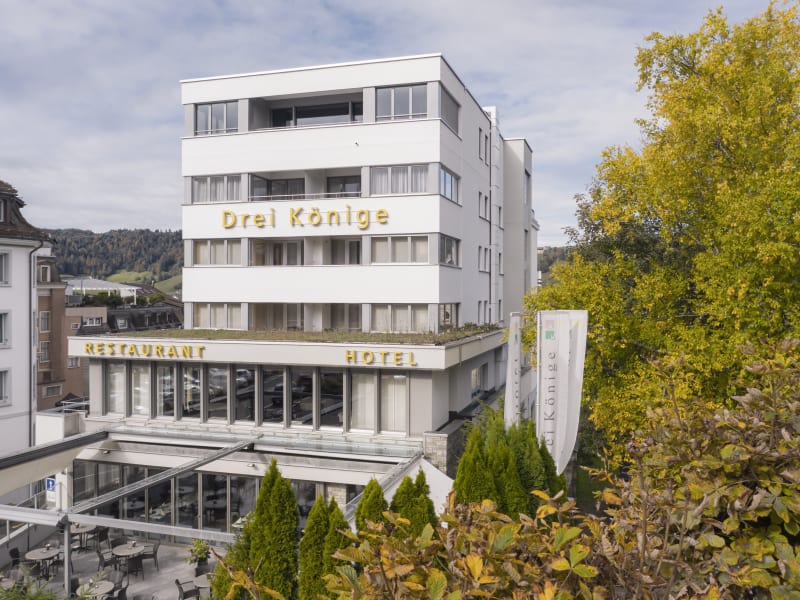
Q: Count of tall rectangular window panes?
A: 11